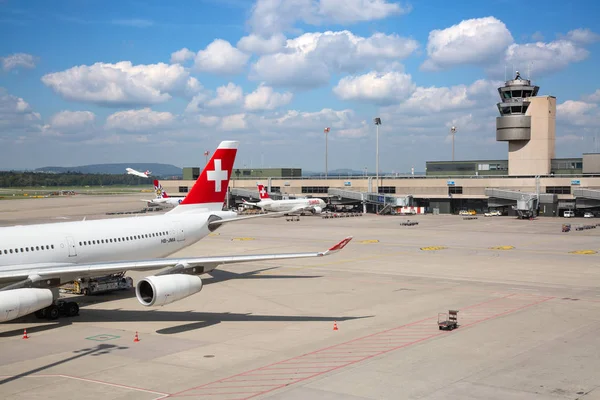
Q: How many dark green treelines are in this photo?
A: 1